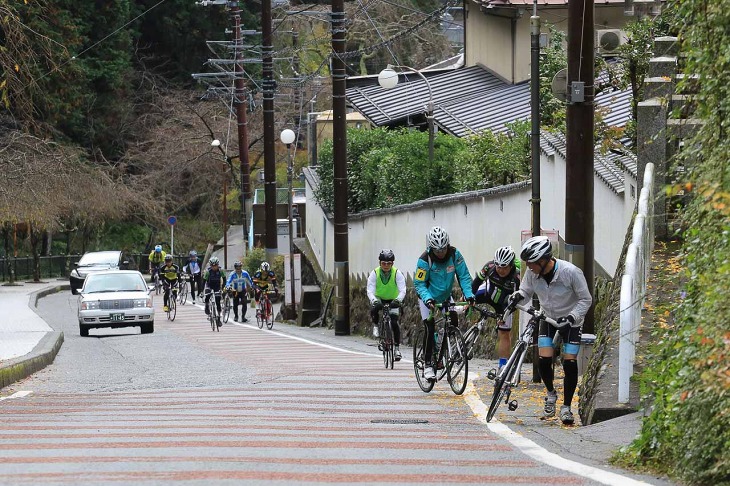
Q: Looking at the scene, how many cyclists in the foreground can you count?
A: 4